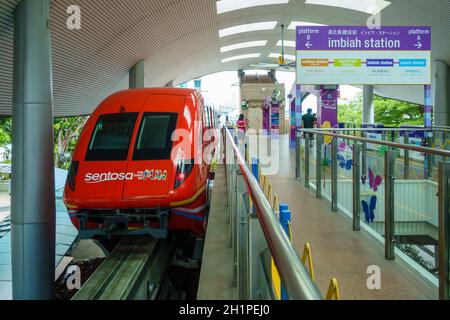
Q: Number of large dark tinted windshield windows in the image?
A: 2